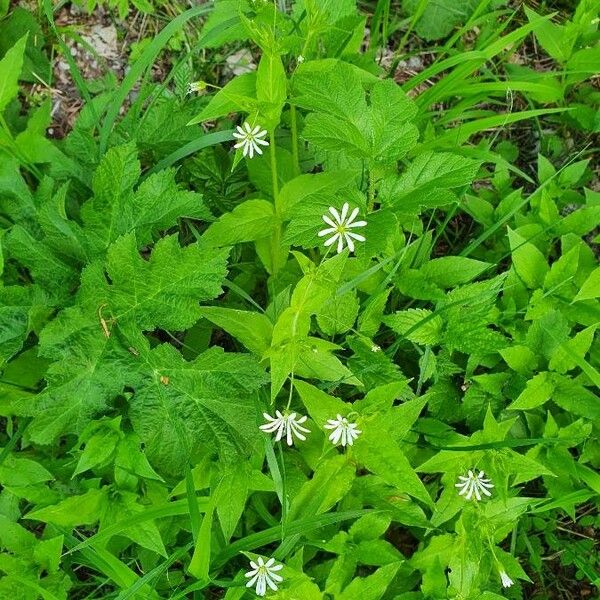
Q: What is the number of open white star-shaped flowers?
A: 6